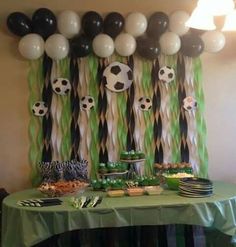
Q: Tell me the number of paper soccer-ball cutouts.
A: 7